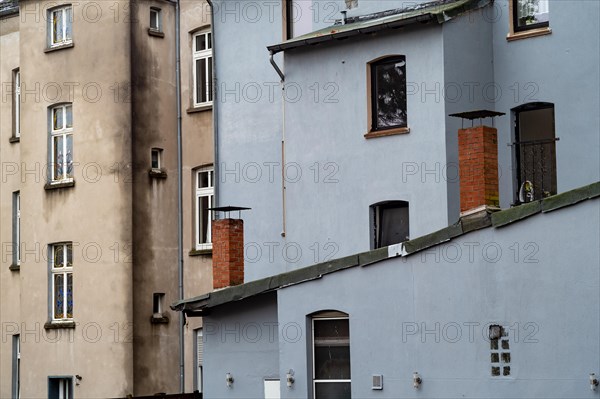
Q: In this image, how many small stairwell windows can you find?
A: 3